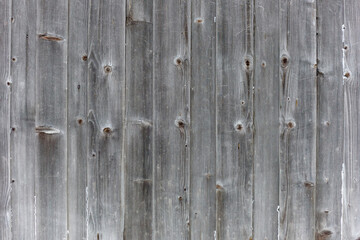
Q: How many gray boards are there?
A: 13